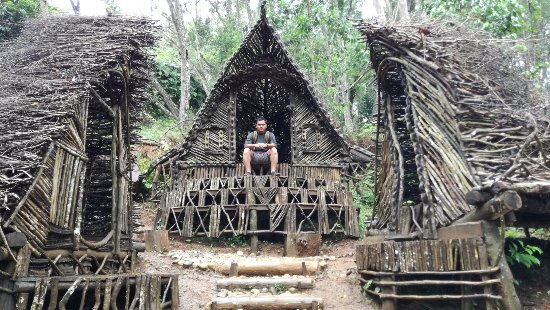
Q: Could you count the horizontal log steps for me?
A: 3